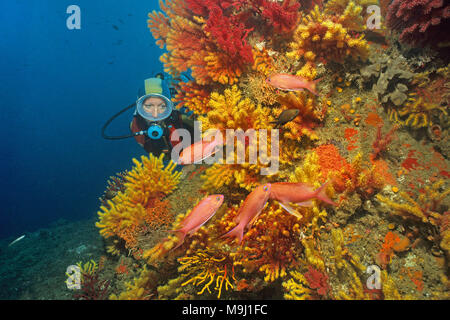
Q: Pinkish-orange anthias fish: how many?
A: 5